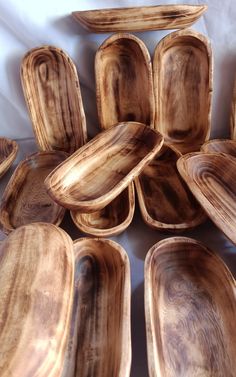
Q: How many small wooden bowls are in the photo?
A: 15